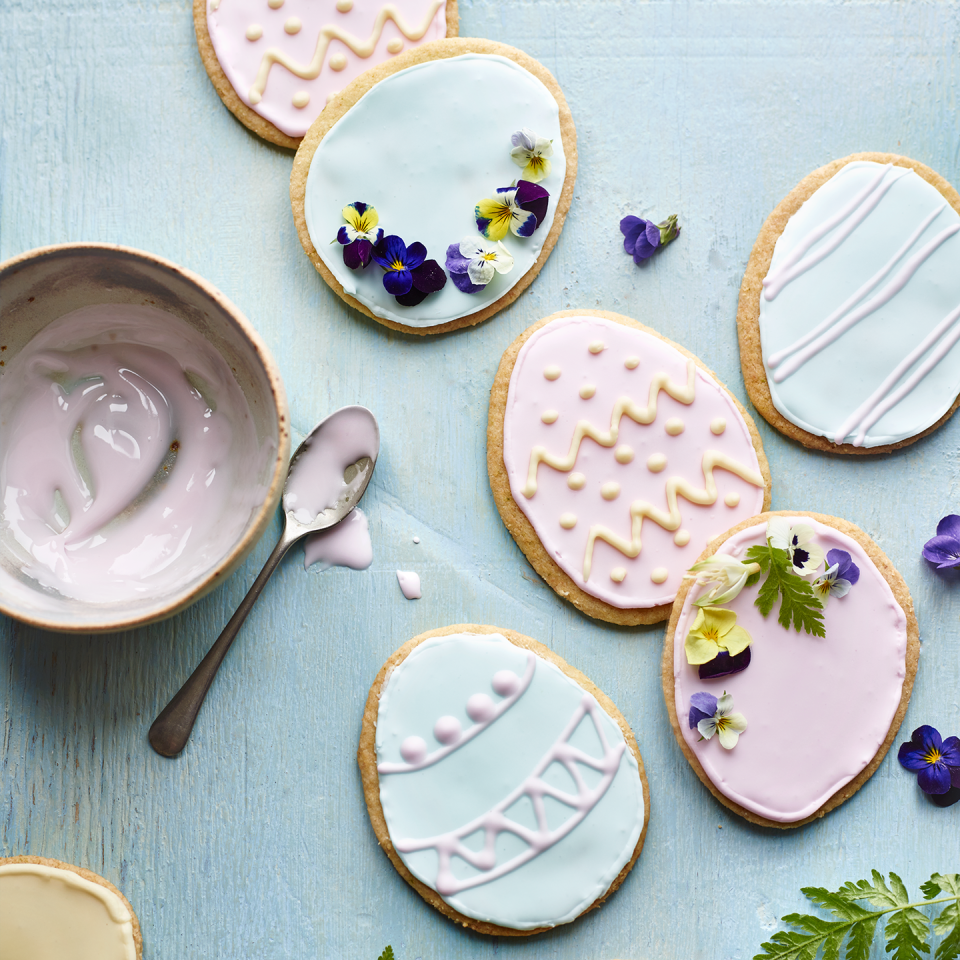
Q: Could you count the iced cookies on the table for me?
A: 7